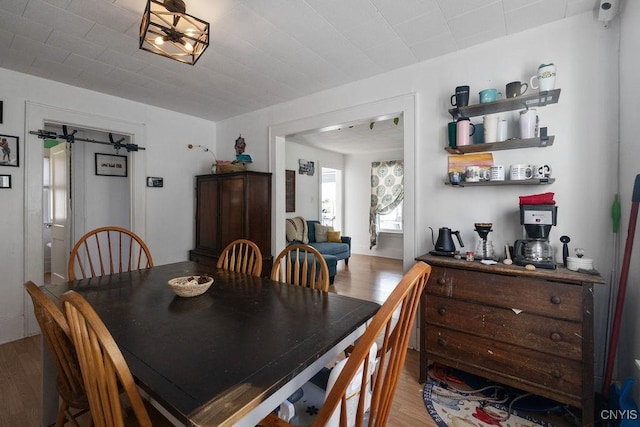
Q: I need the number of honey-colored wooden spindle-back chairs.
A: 6